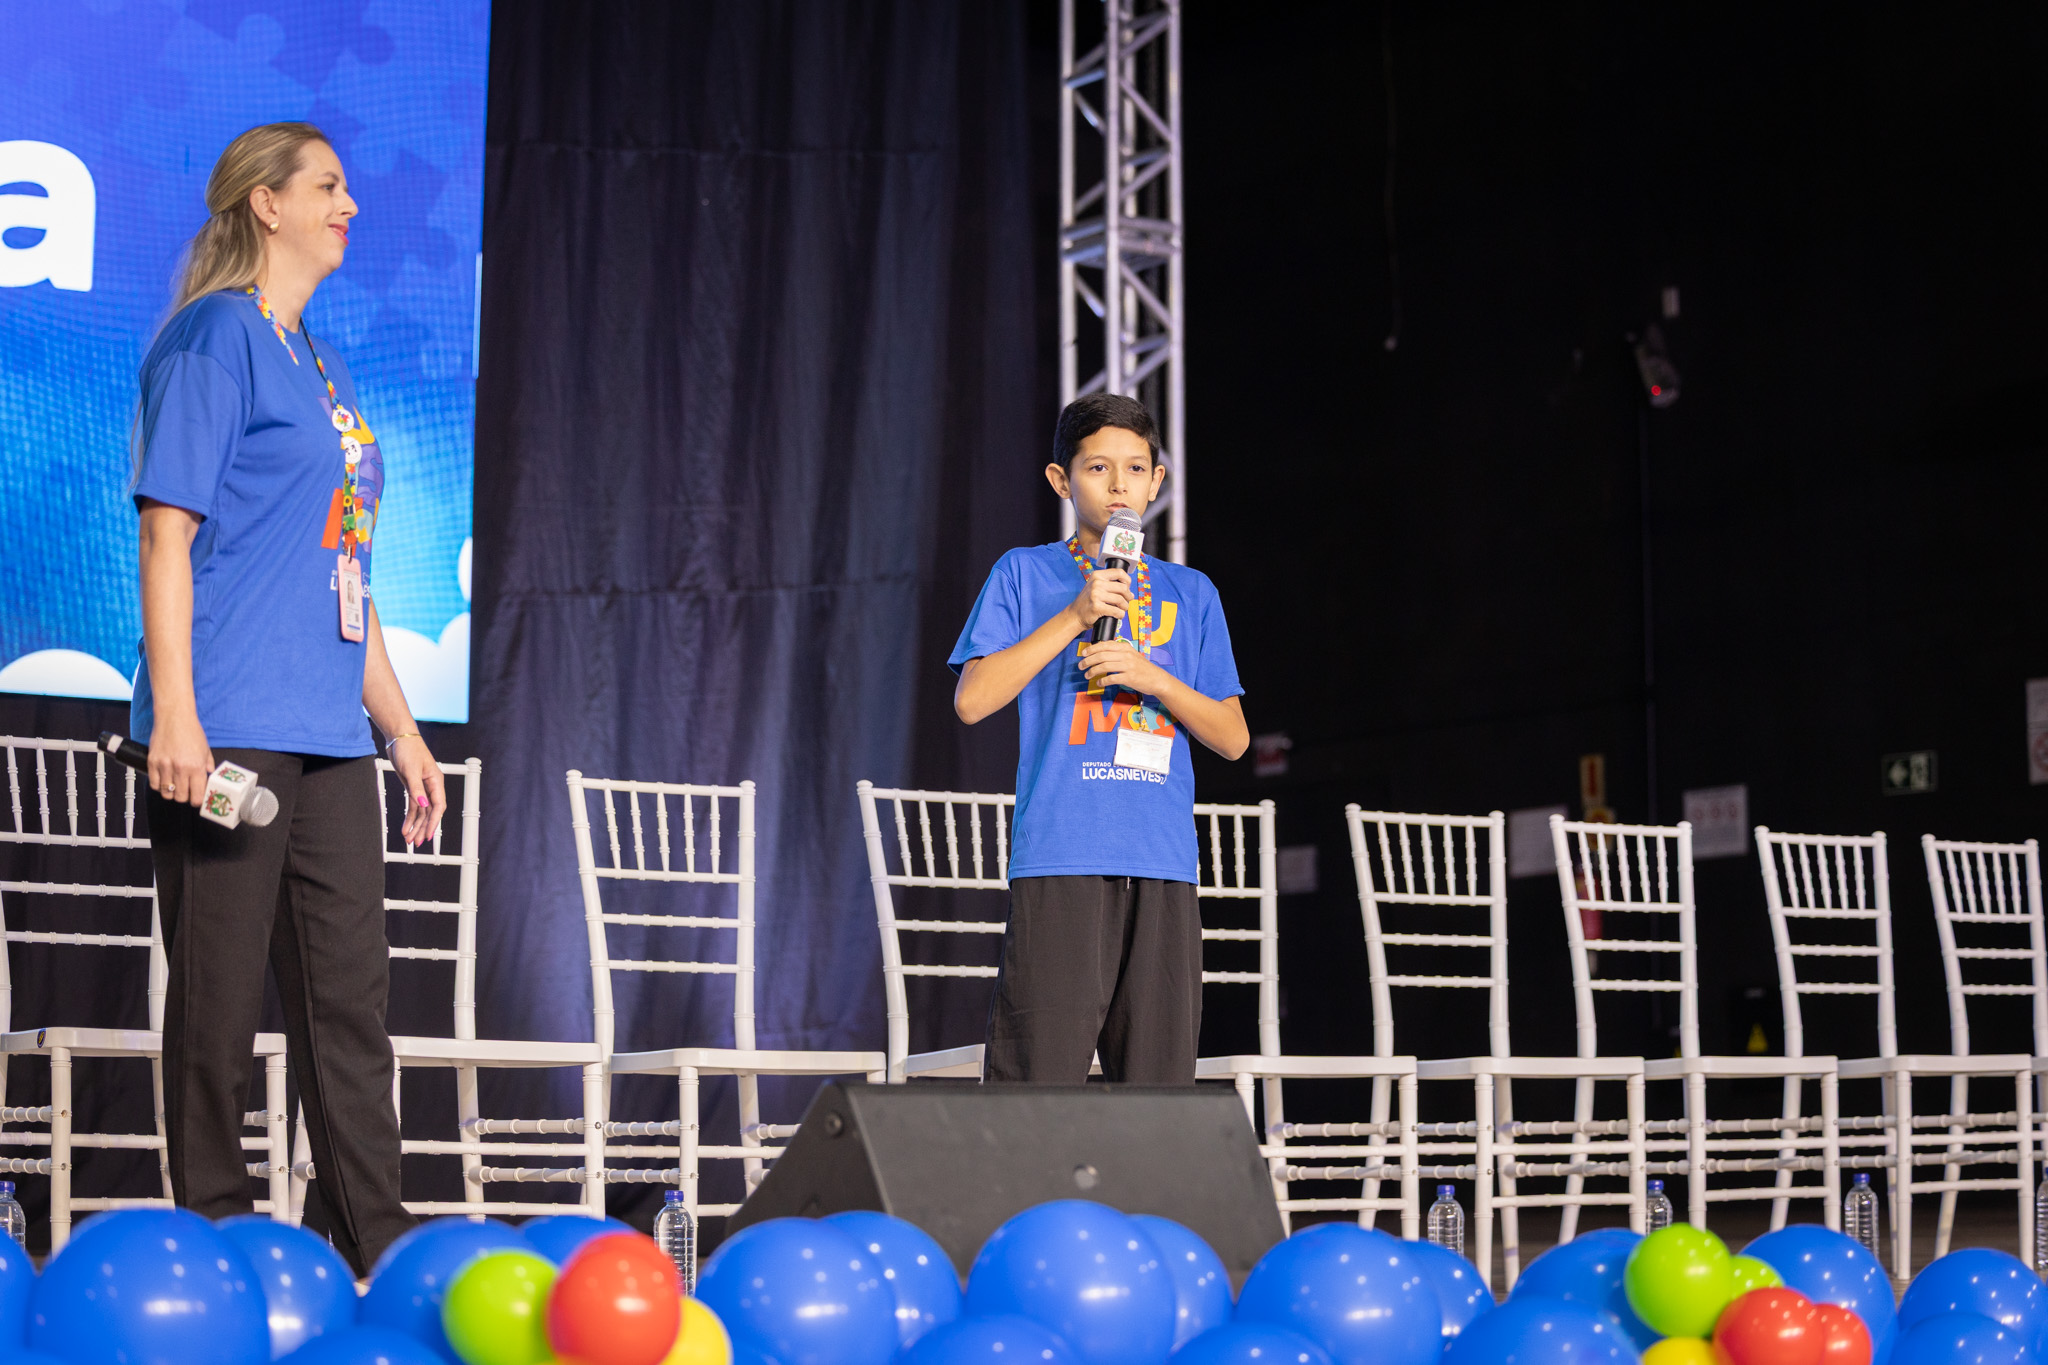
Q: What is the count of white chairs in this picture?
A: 9